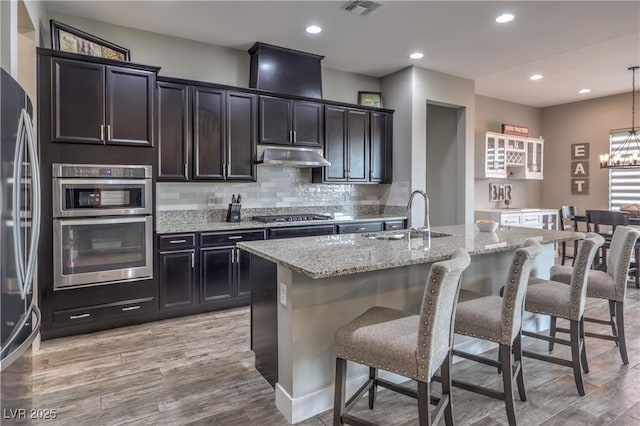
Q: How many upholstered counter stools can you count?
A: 4